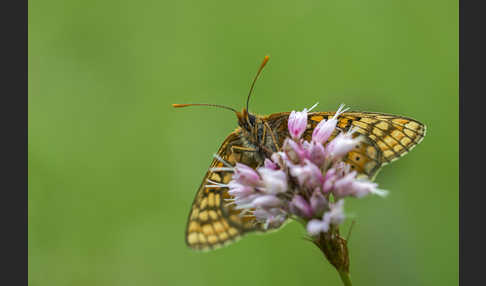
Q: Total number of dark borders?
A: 2